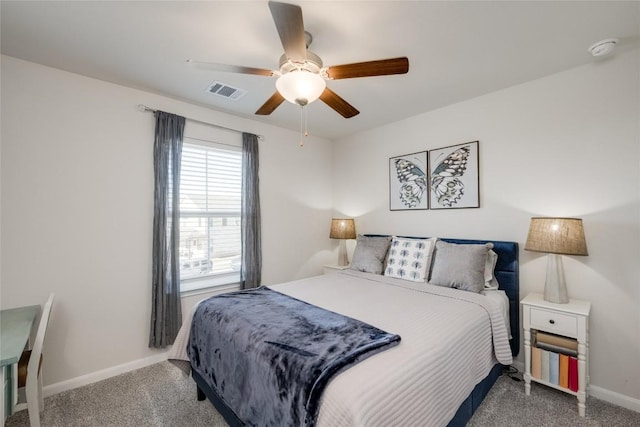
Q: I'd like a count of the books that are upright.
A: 5